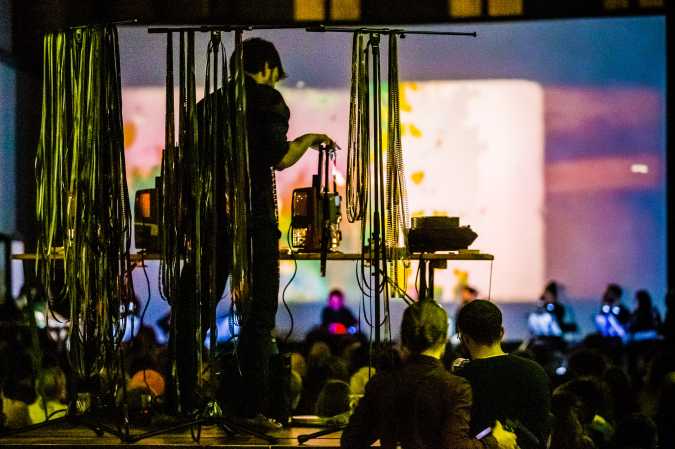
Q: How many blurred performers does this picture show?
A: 5